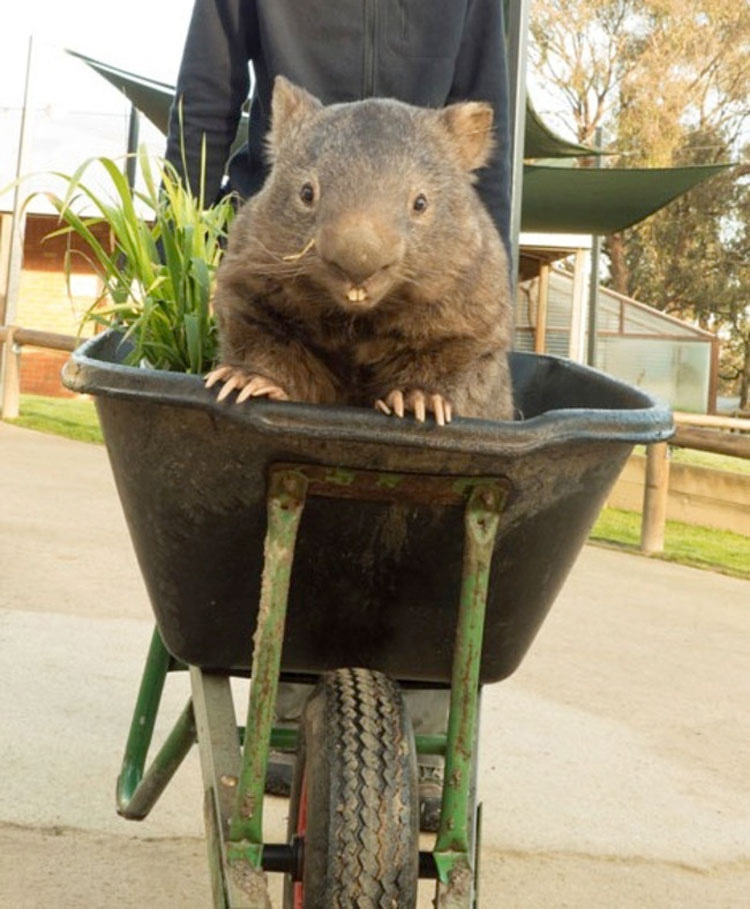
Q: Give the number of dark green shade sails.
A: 3